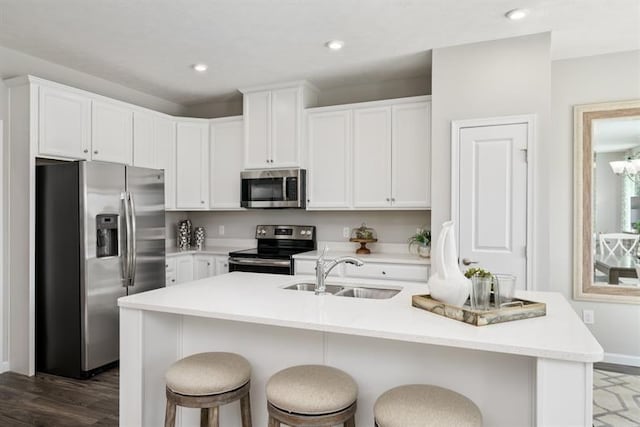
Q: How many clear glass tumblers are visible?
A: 2